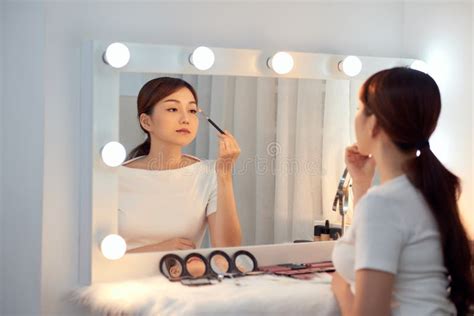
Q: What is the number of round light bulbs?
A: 7